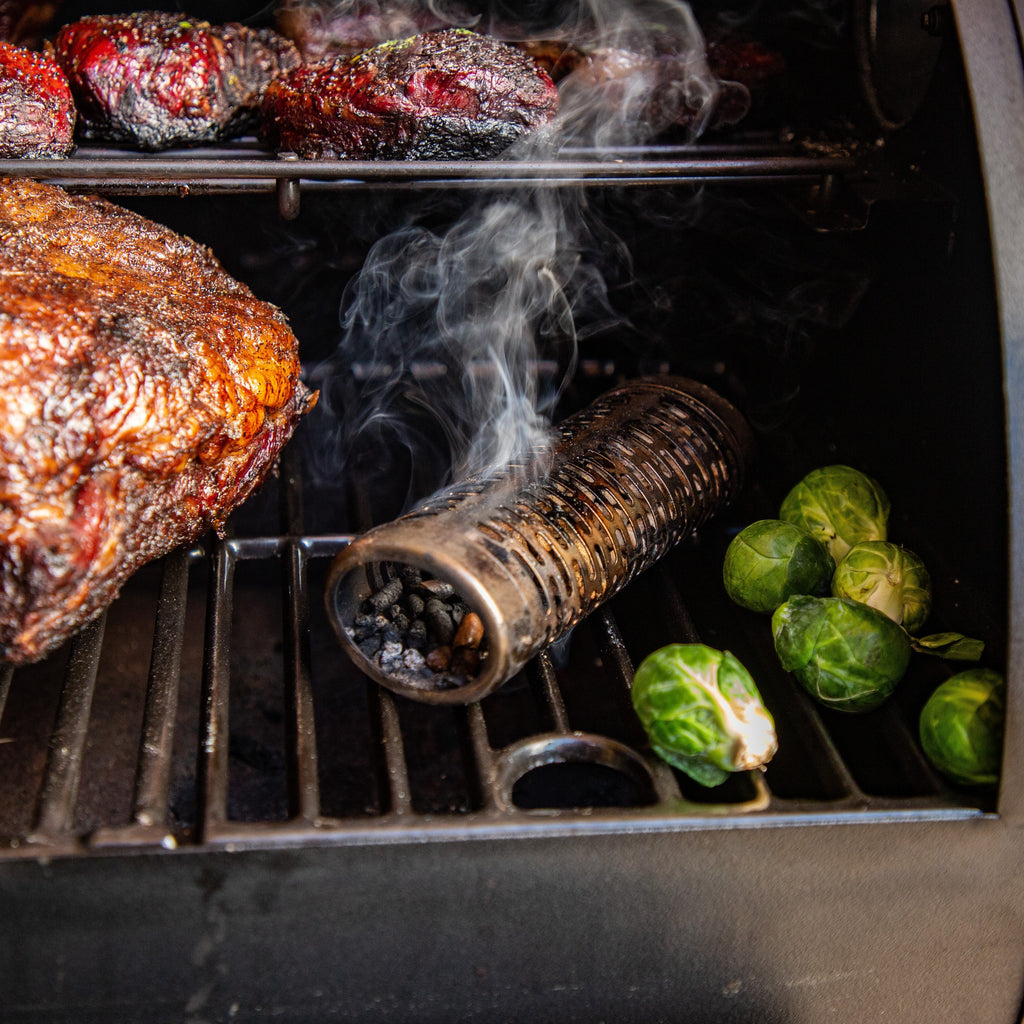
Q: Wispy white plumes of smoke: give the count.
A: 1